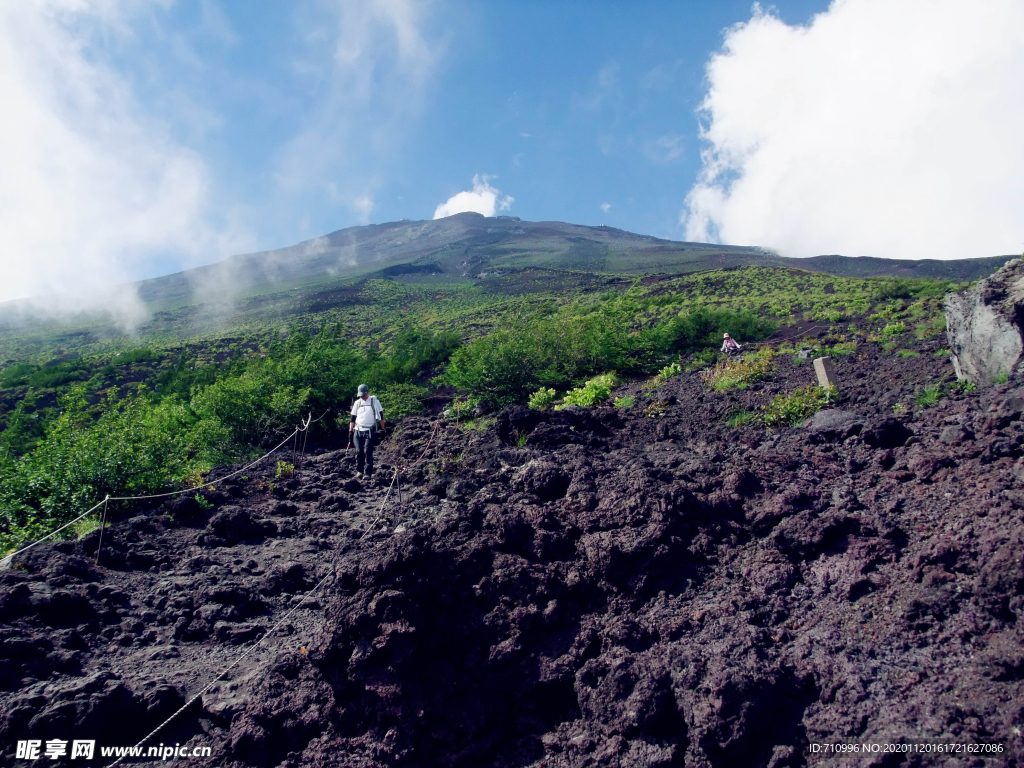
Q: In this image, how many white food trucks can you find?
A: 0